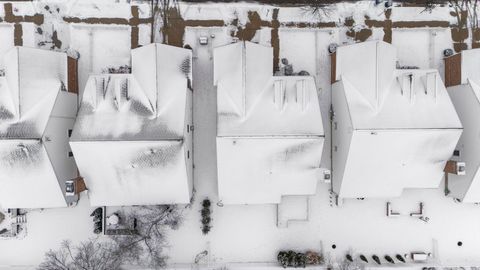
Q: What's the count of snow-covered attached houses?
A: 5